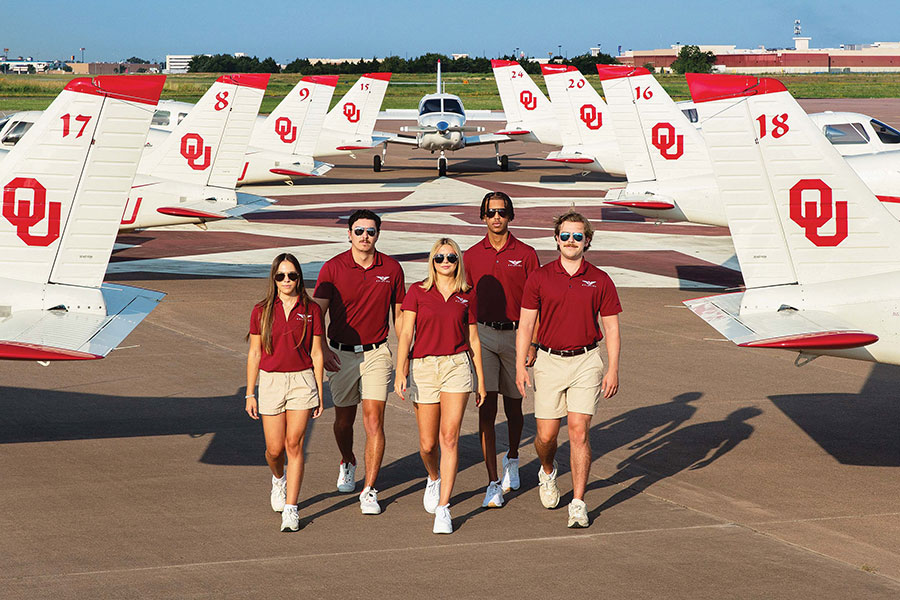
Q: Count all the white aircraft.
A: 9